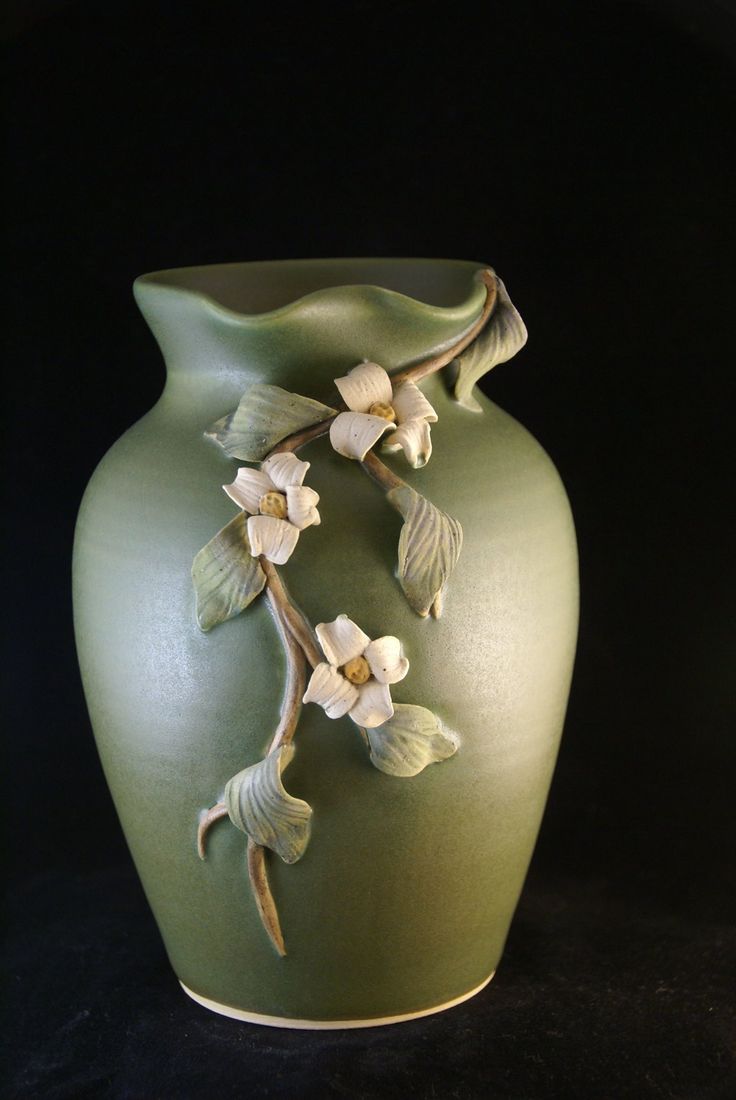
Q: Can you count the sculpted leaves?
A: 6